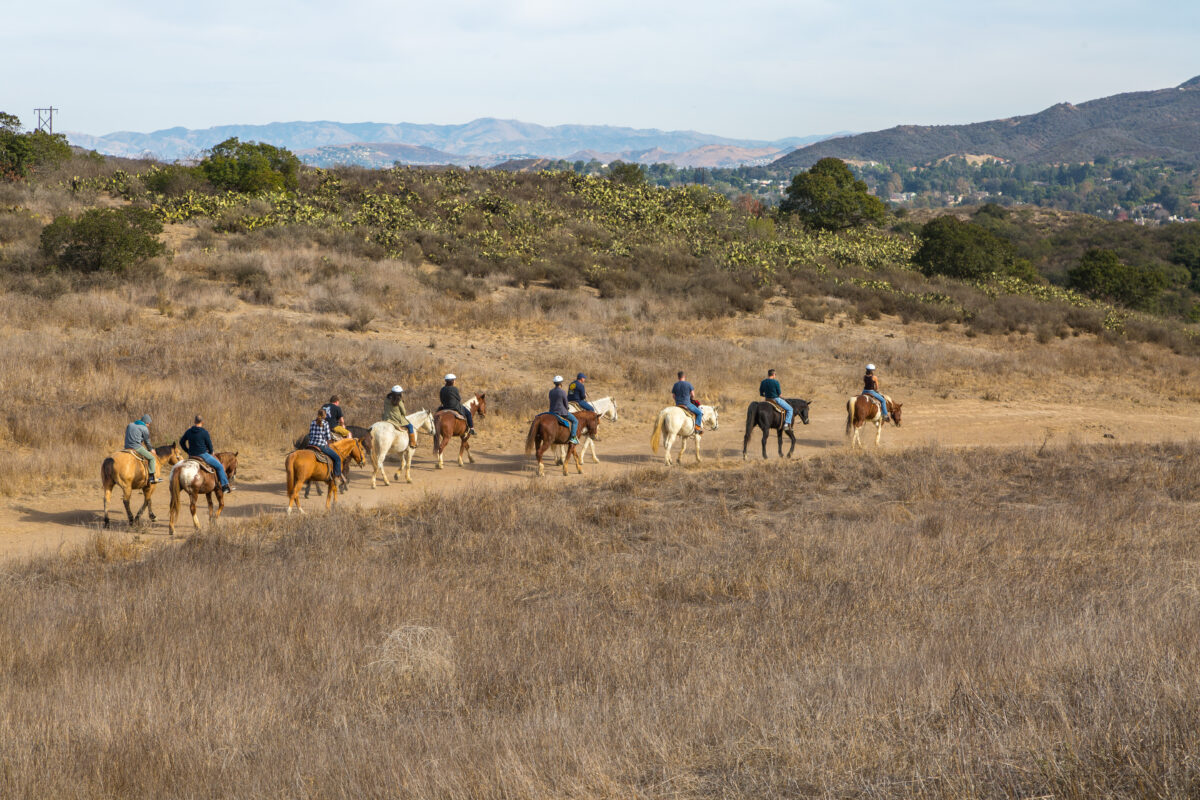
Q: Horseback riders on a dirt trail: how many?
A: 11